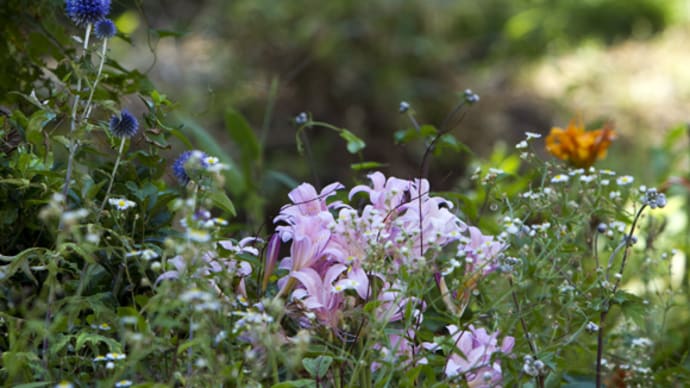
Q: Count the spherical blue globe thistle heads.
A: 4